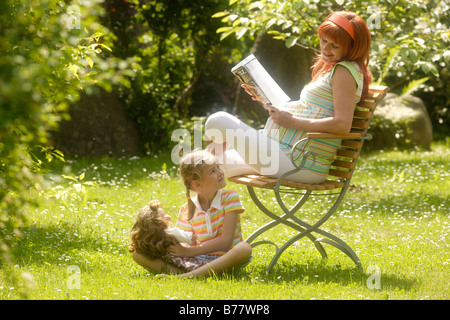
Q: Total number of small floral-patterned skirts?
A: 1